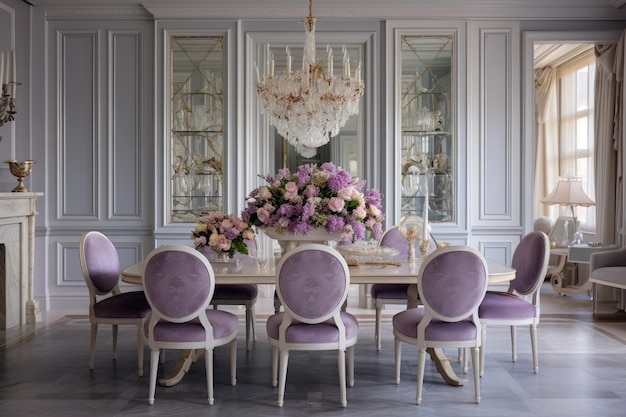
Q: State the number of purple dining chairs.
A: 7